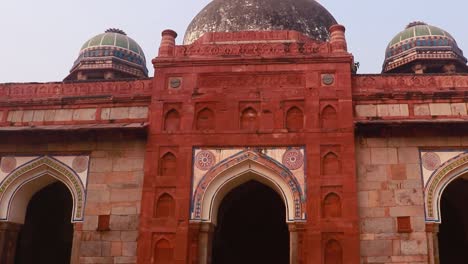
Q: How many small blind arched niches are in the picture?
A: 11